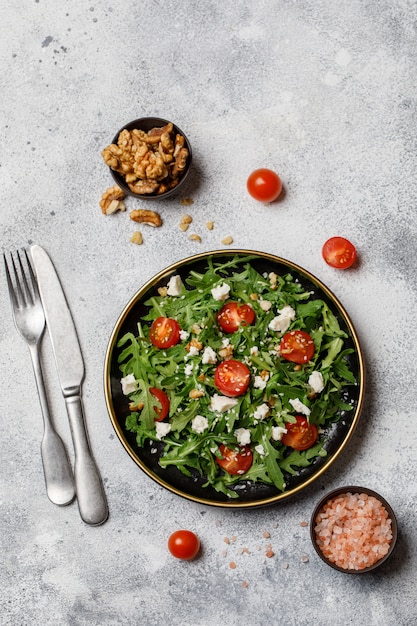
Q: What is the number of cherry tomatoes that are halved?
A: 8